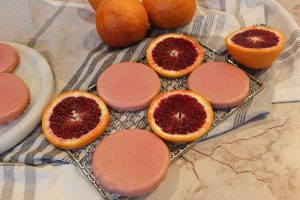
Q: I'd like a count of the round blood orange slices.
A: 3